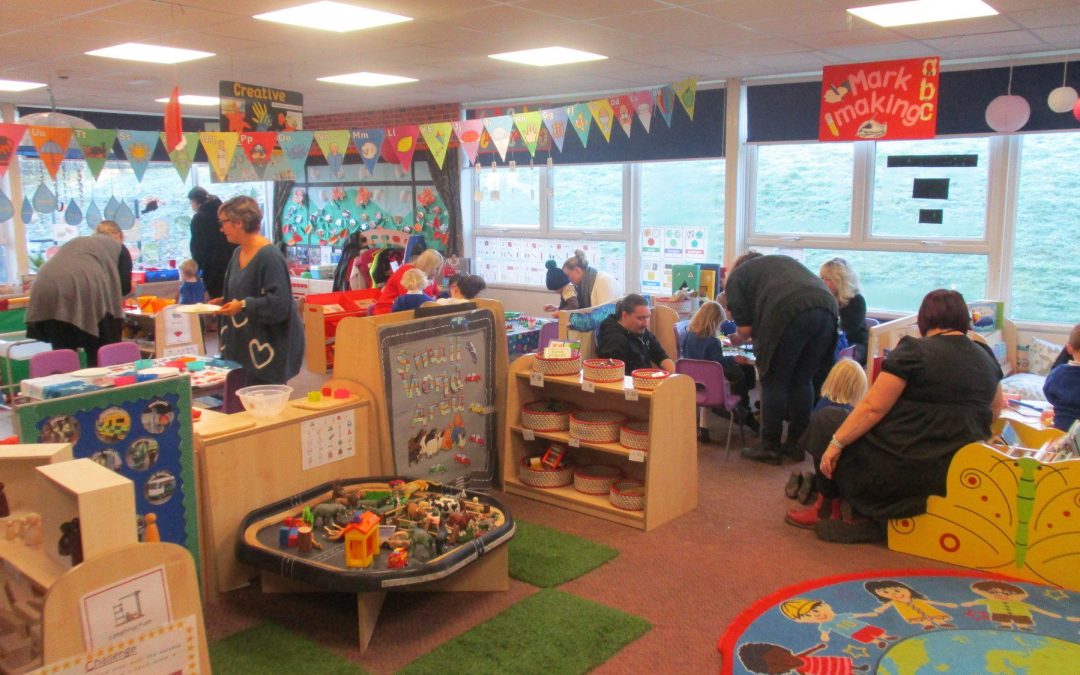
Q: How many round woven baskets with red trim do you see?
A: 9